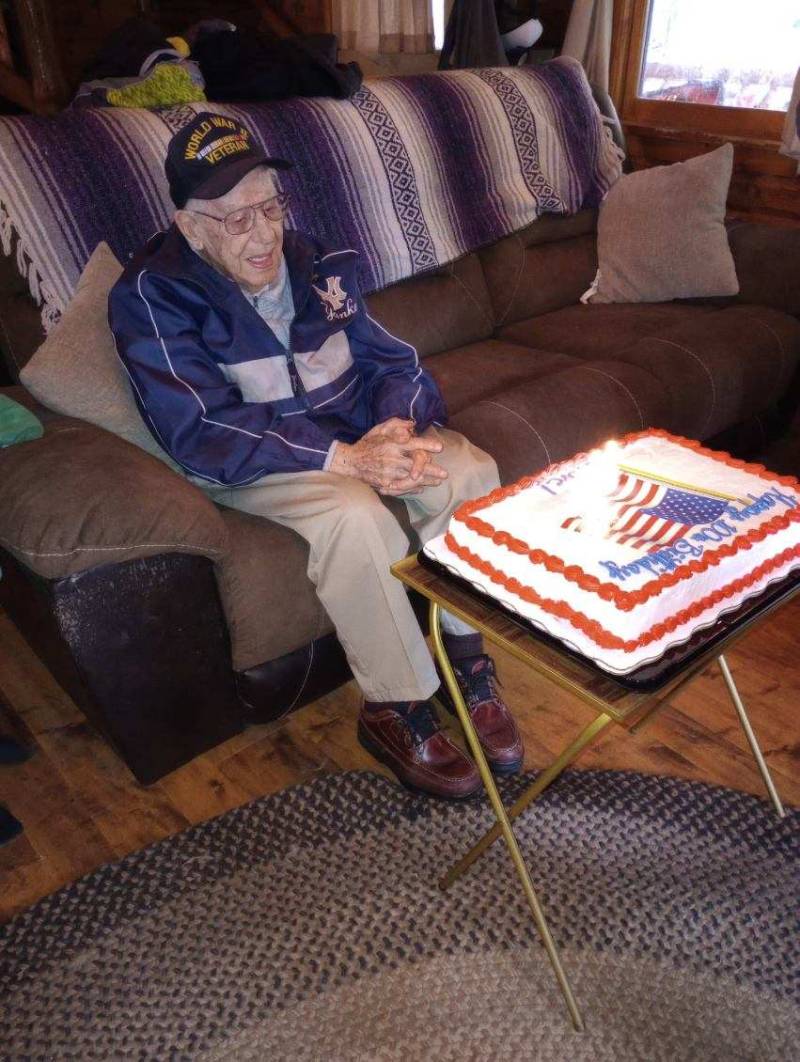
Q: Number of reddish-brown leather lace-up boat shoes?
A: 2